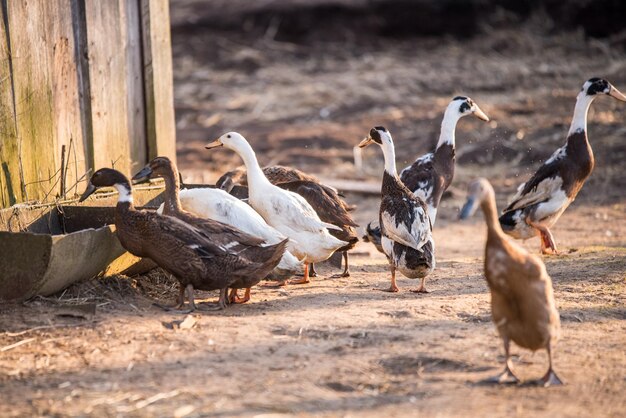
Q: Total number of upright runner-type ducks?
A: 4